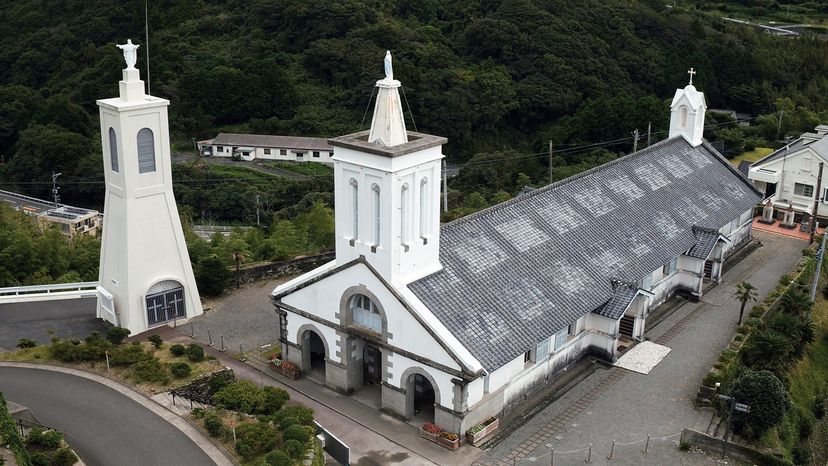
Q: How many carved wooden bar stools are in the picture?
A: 0